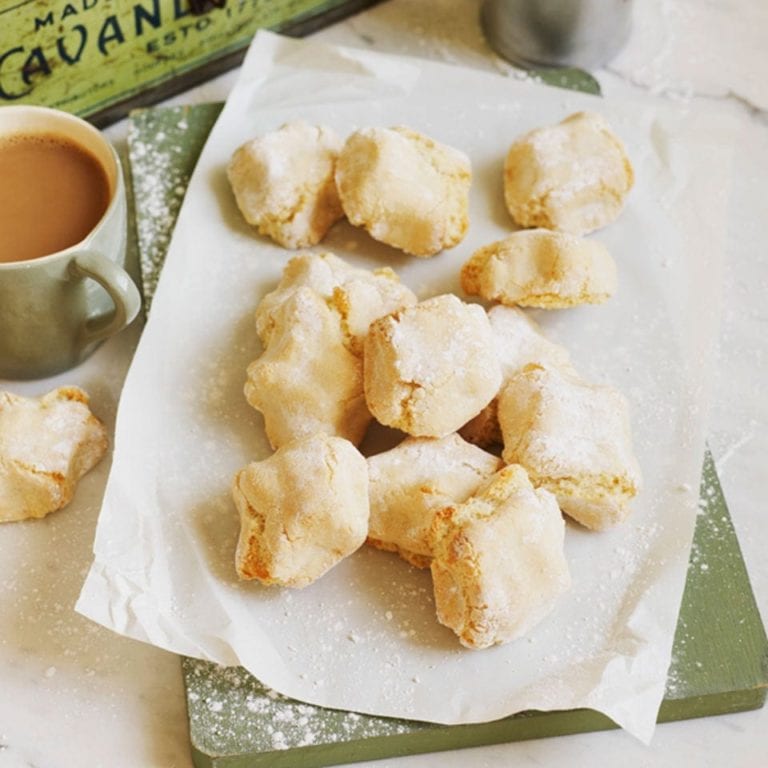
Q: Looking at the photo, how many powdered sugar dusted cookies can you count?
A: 13